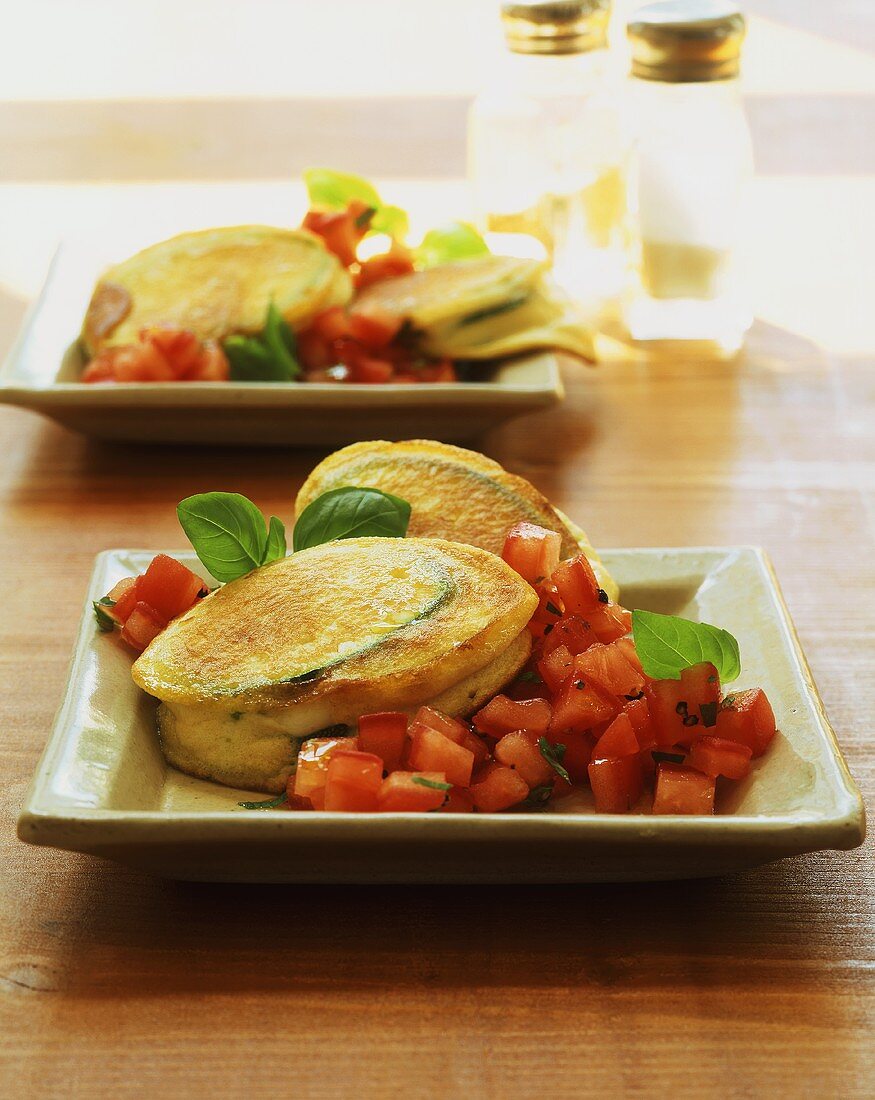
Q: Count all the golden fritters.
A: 4